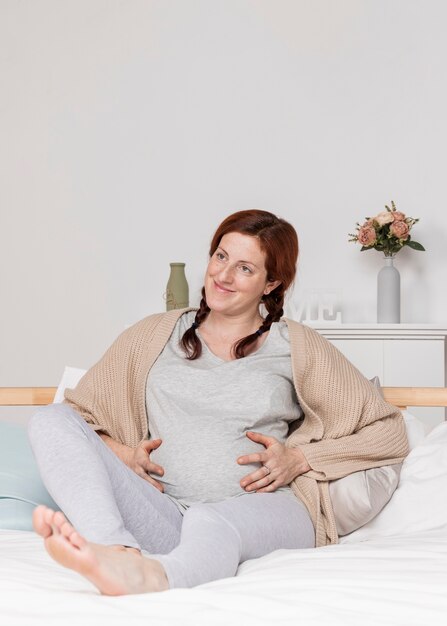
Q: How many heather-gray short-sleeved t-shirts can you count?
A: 1